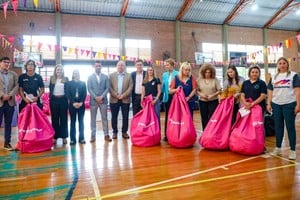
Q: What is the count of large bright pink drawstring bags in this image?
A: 5